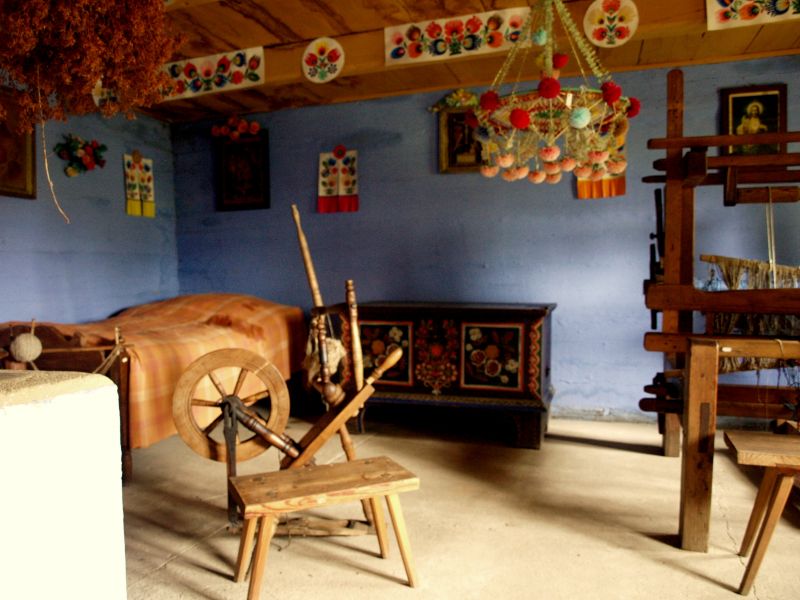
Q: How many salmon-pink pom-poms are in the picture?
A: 13